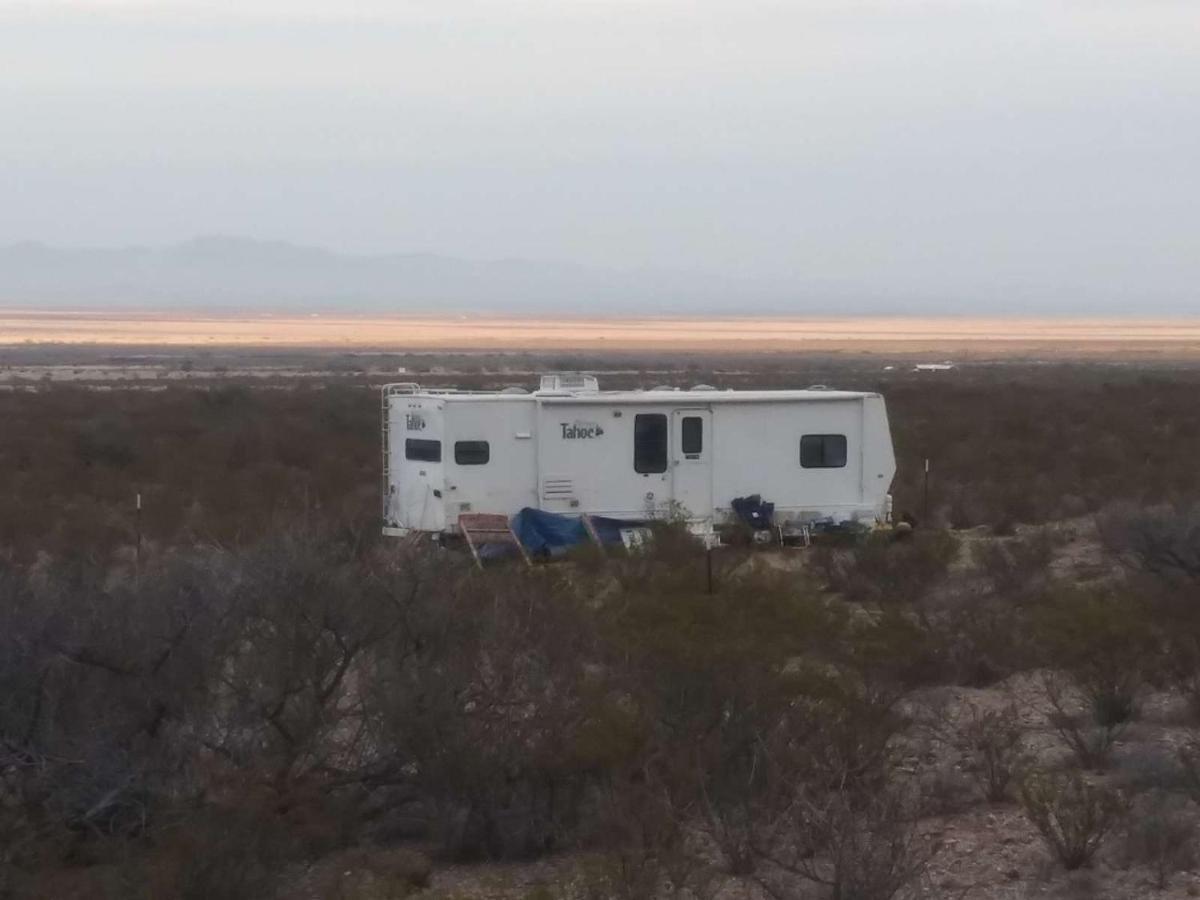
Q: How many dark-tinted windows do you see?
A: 5